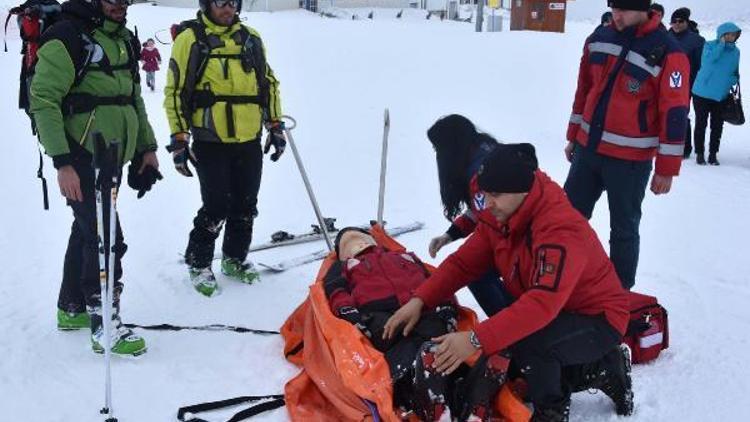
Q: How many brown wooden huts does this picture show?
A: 1